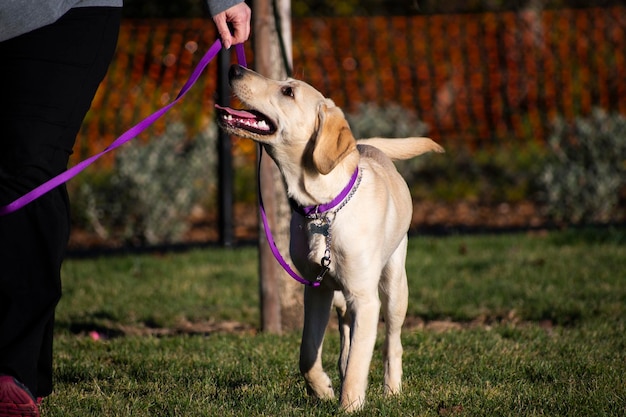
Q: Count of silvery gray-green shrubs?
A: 3